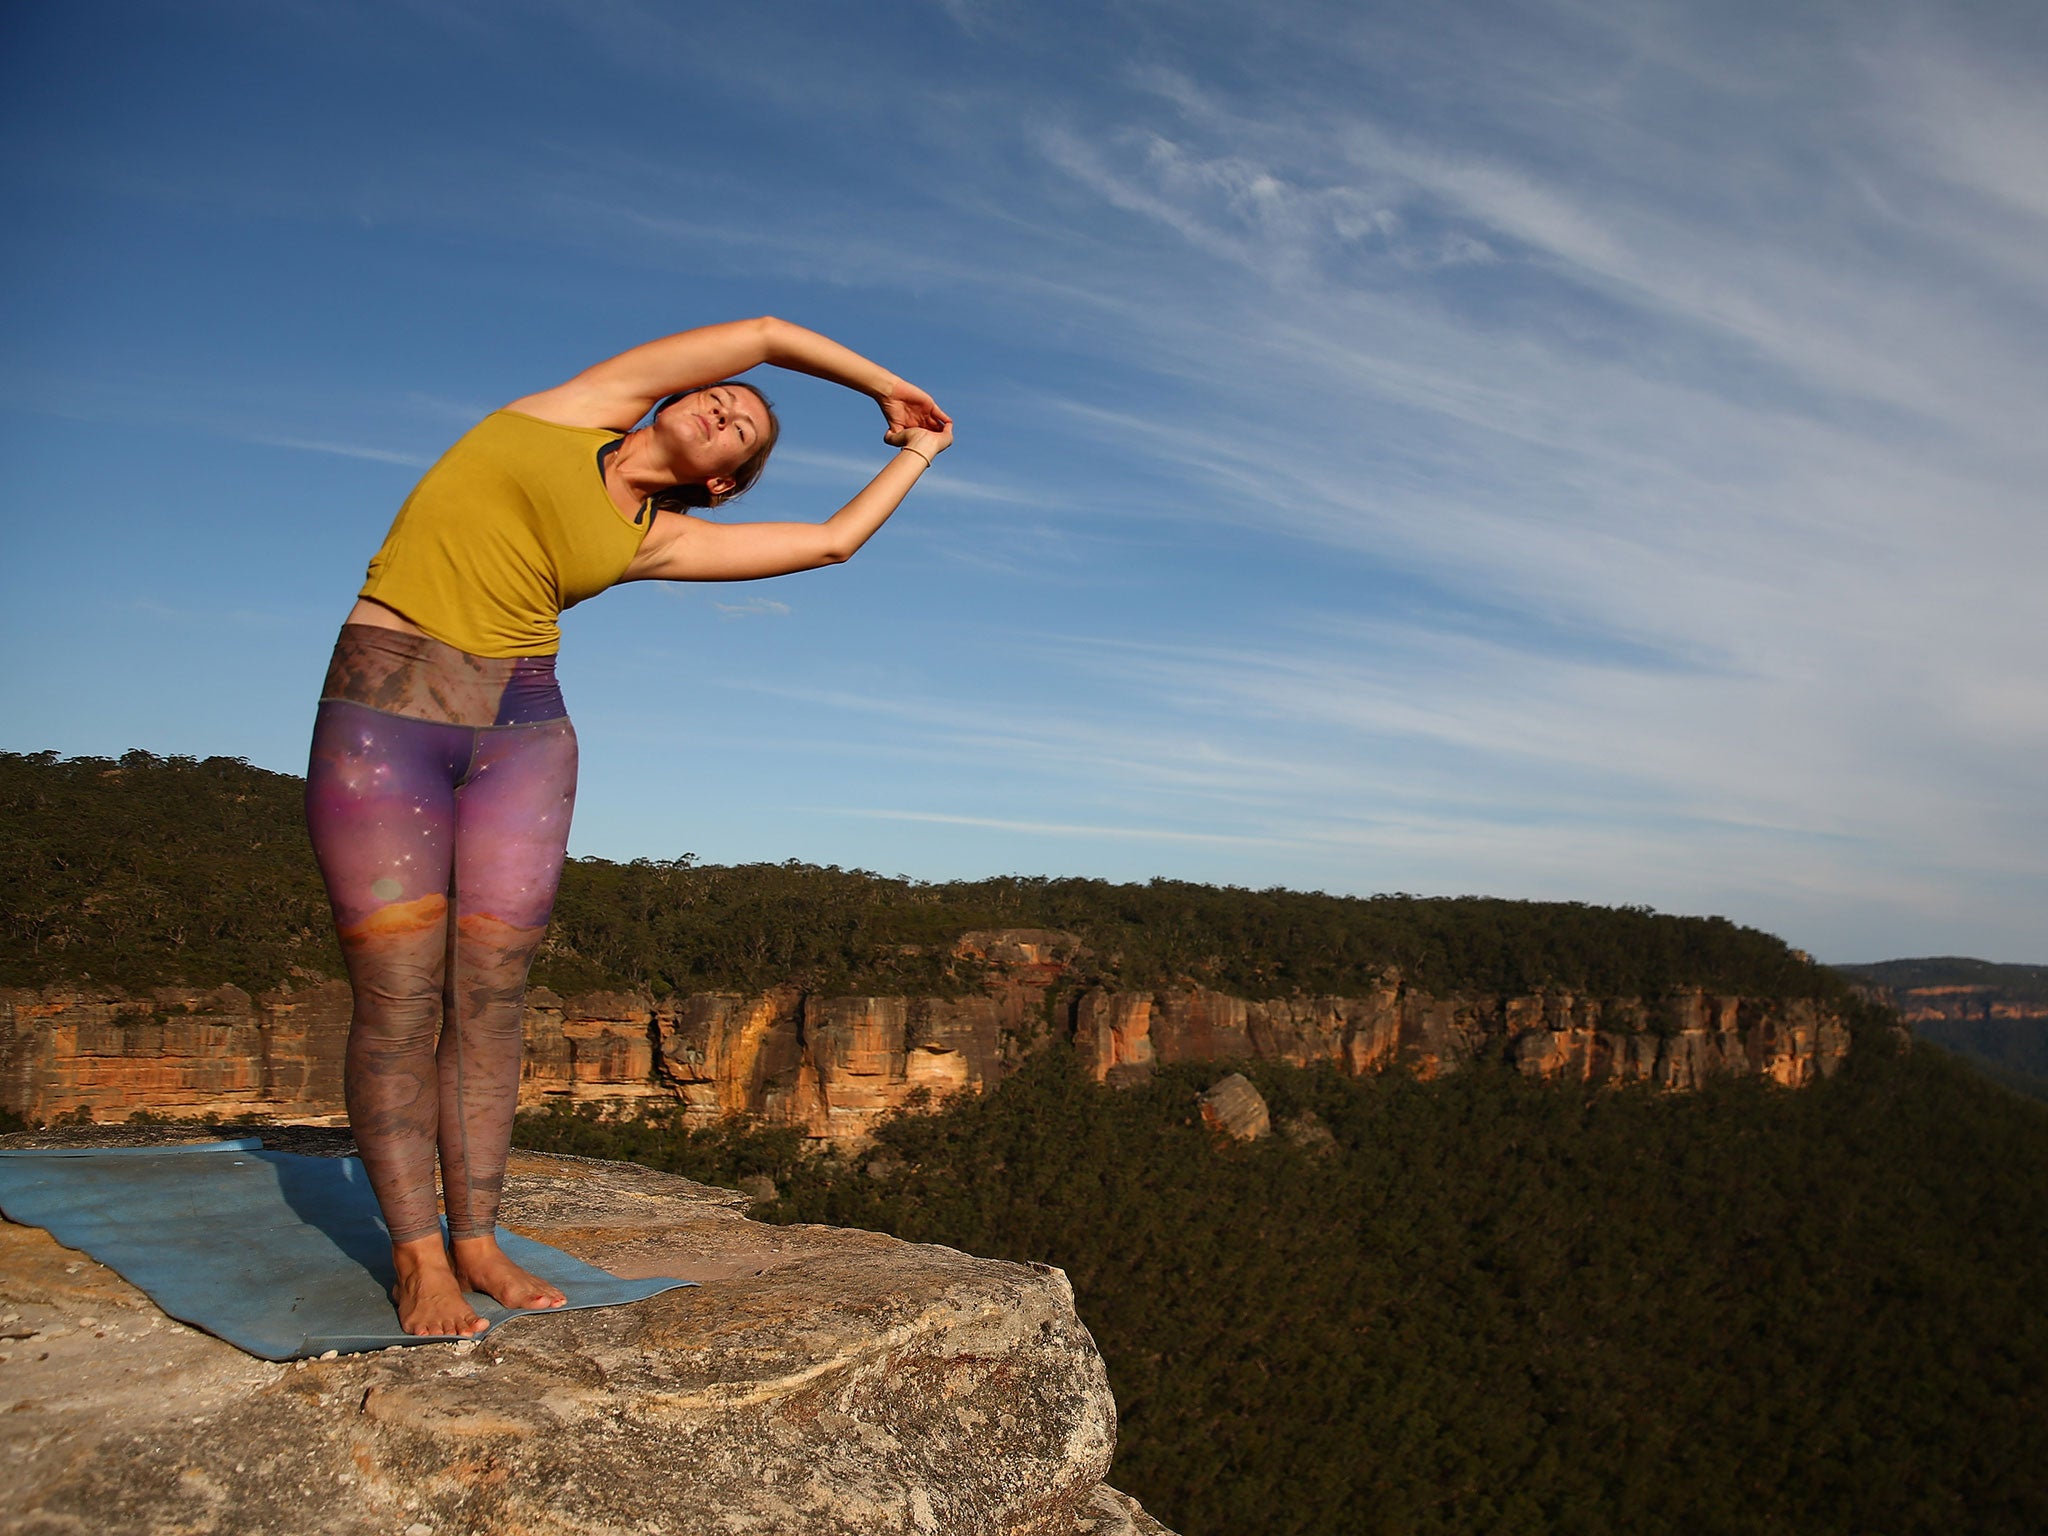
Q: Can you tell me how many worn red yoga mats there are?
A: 0